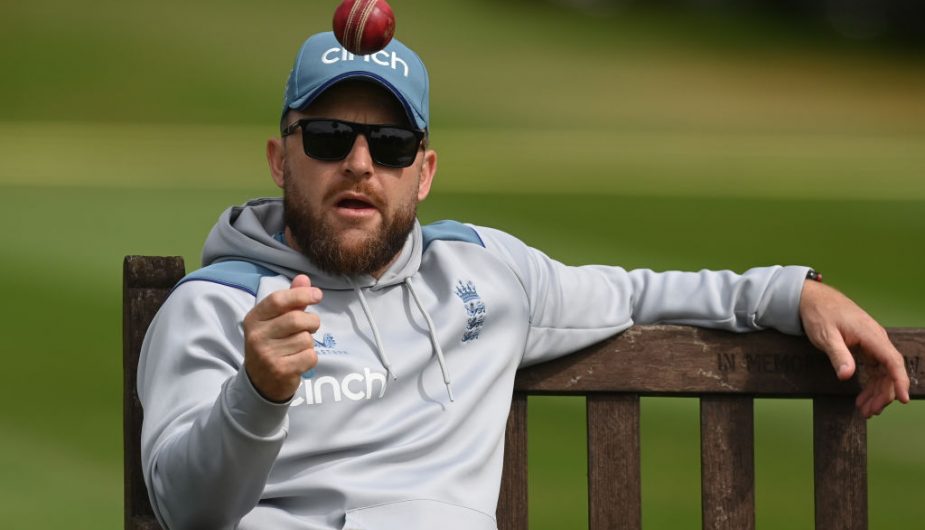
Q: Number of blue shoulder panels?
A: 2